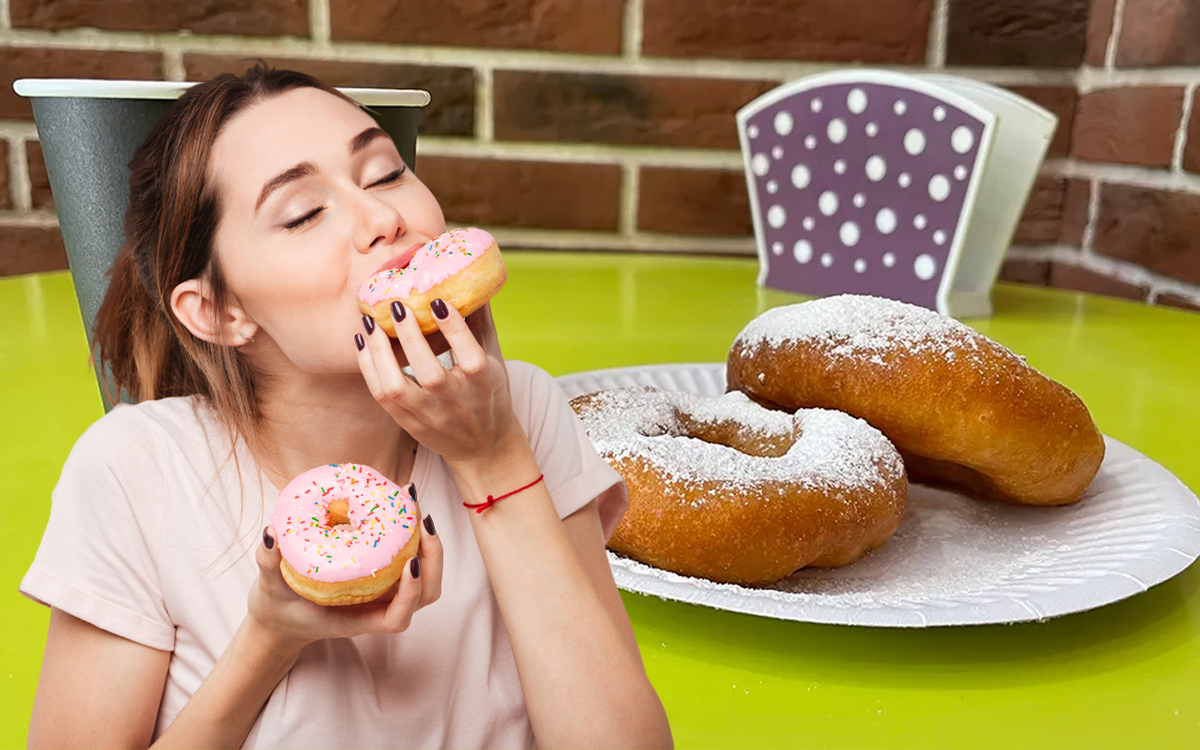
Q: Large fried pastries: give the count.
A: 2